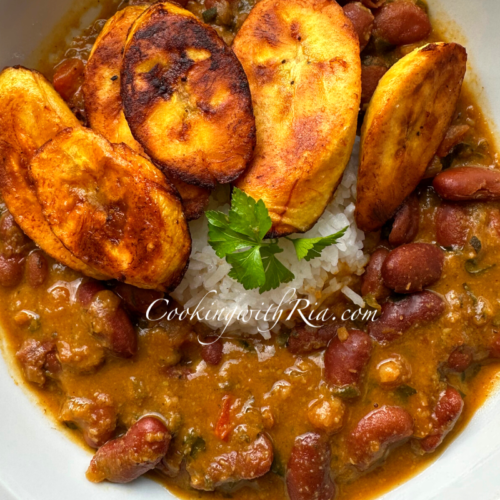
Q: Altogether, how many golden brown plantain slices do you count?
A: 6